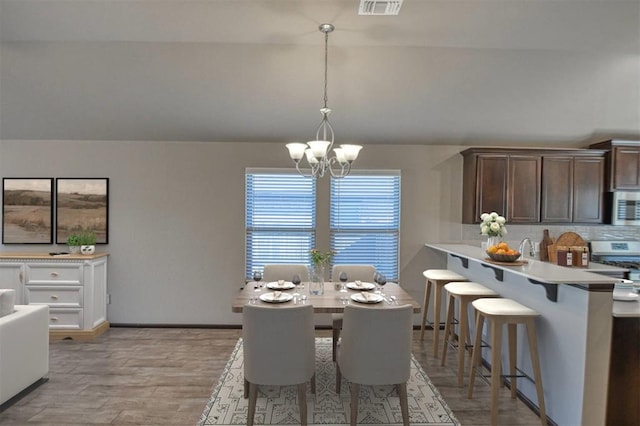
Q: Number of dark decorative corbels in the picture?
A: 3